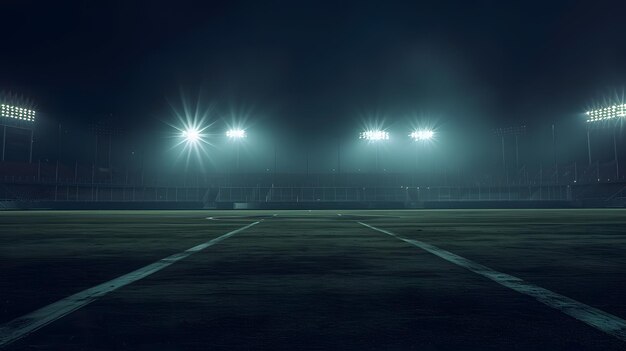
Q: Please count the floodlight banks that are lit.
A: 6